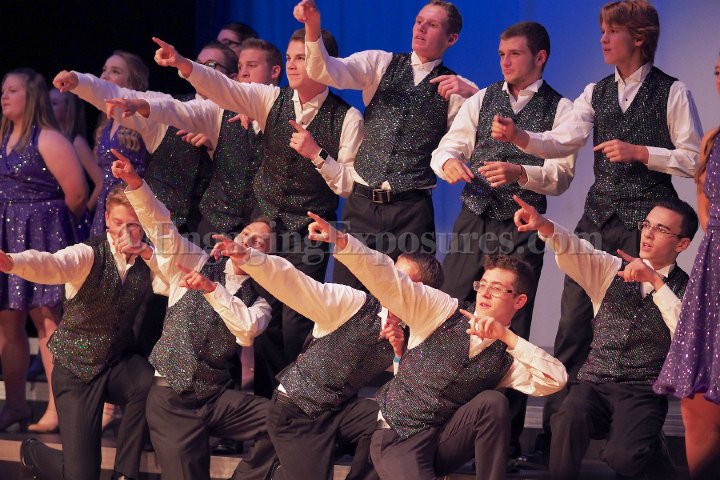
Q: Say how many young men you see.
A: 12